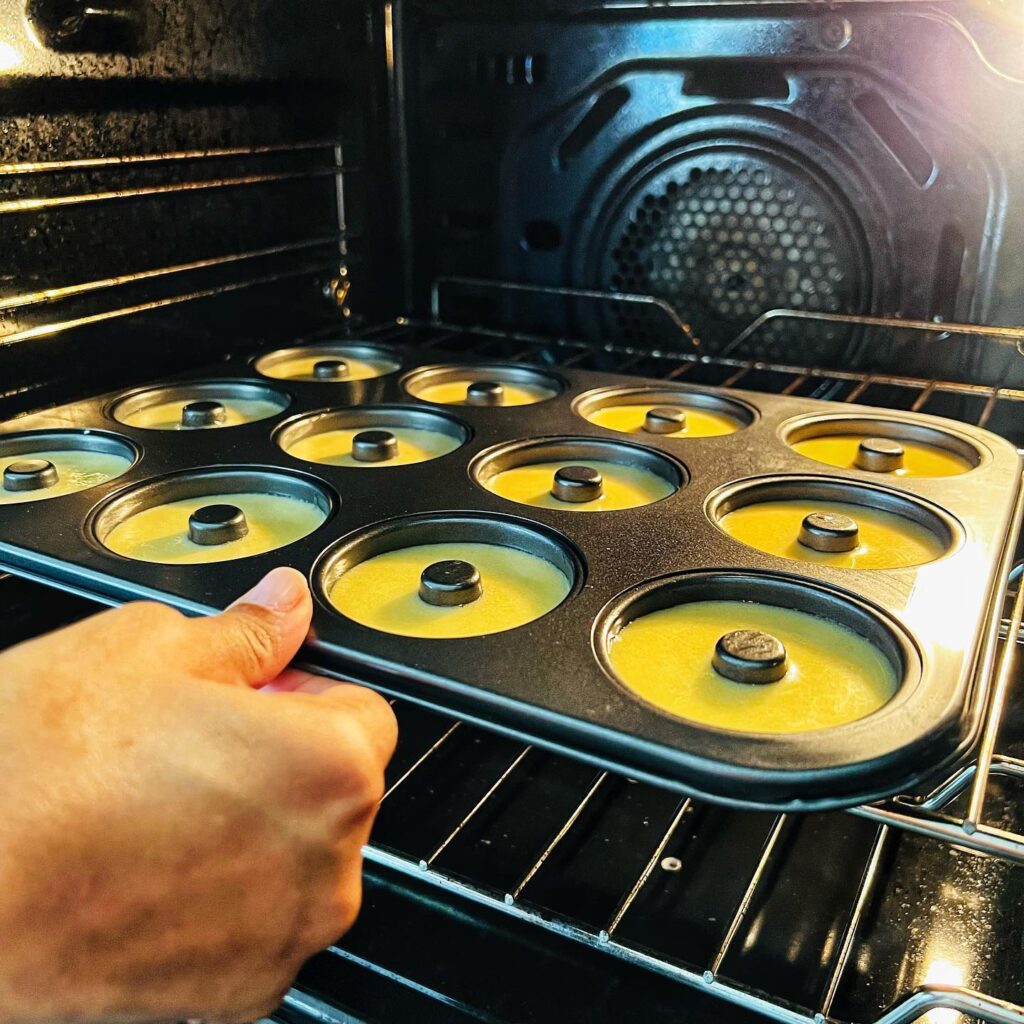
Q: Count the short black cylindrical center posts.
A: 12